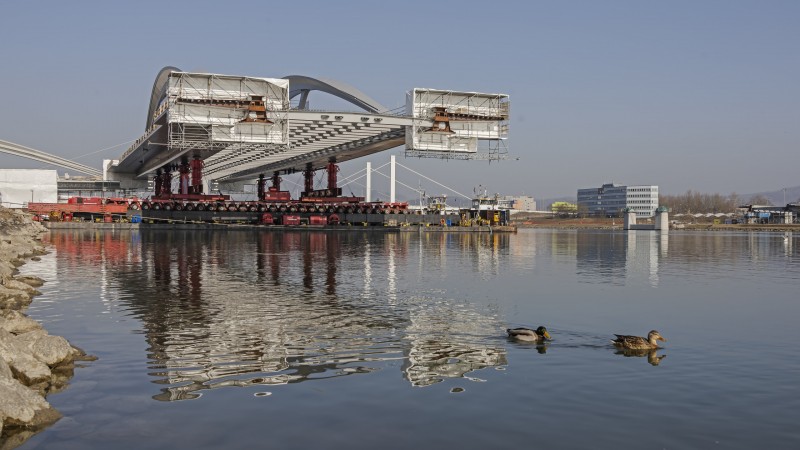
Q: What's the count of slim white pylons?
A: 2